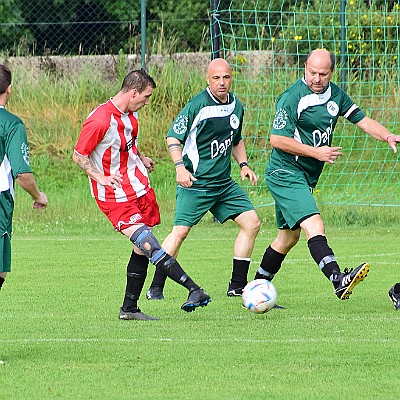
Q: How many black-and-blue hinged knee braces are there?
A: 1